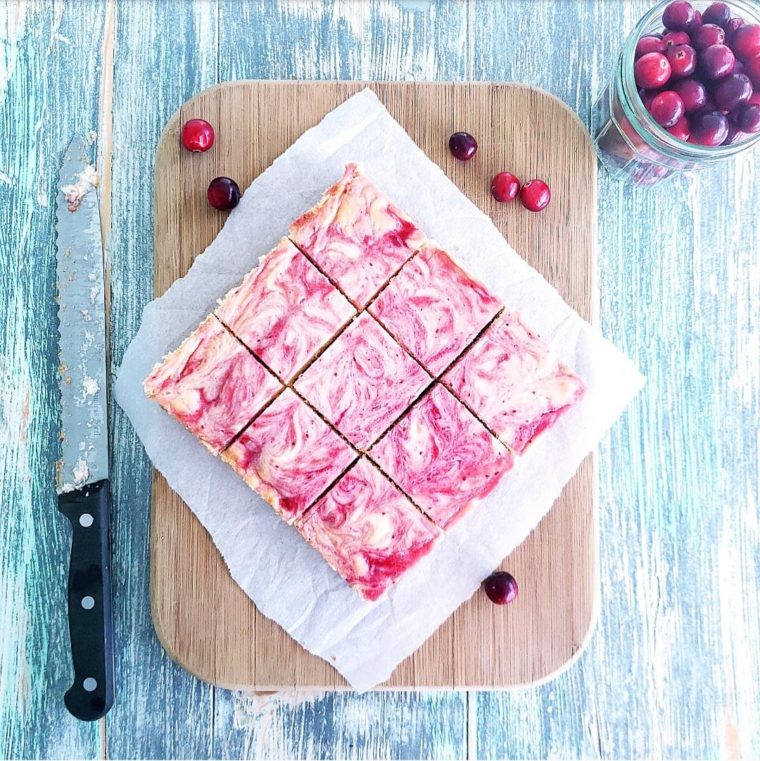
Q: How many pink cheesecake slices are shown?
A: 9